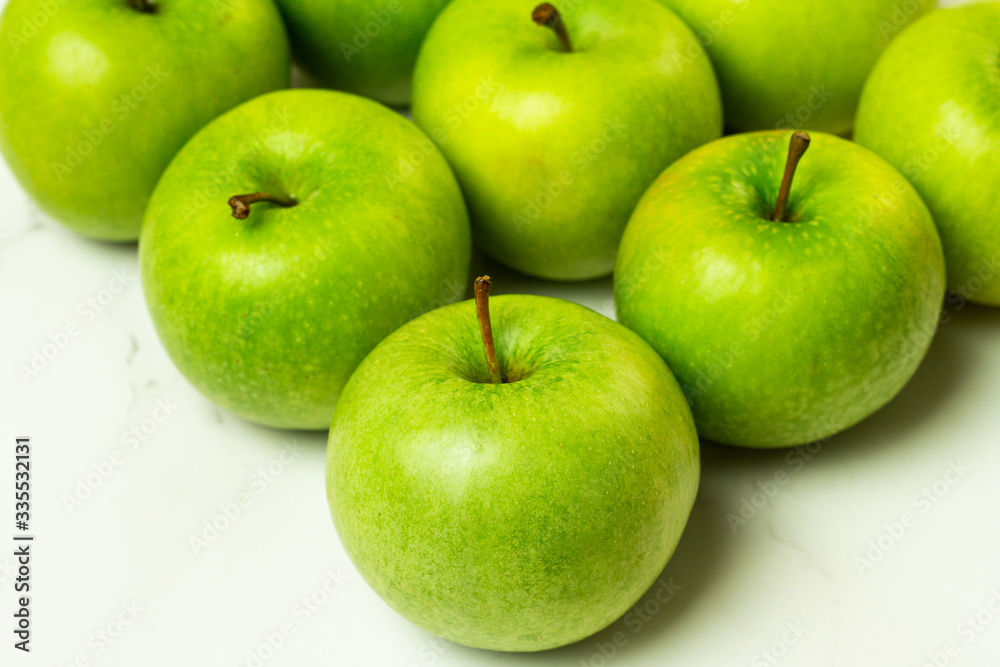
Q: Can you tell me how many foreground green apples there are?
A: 3